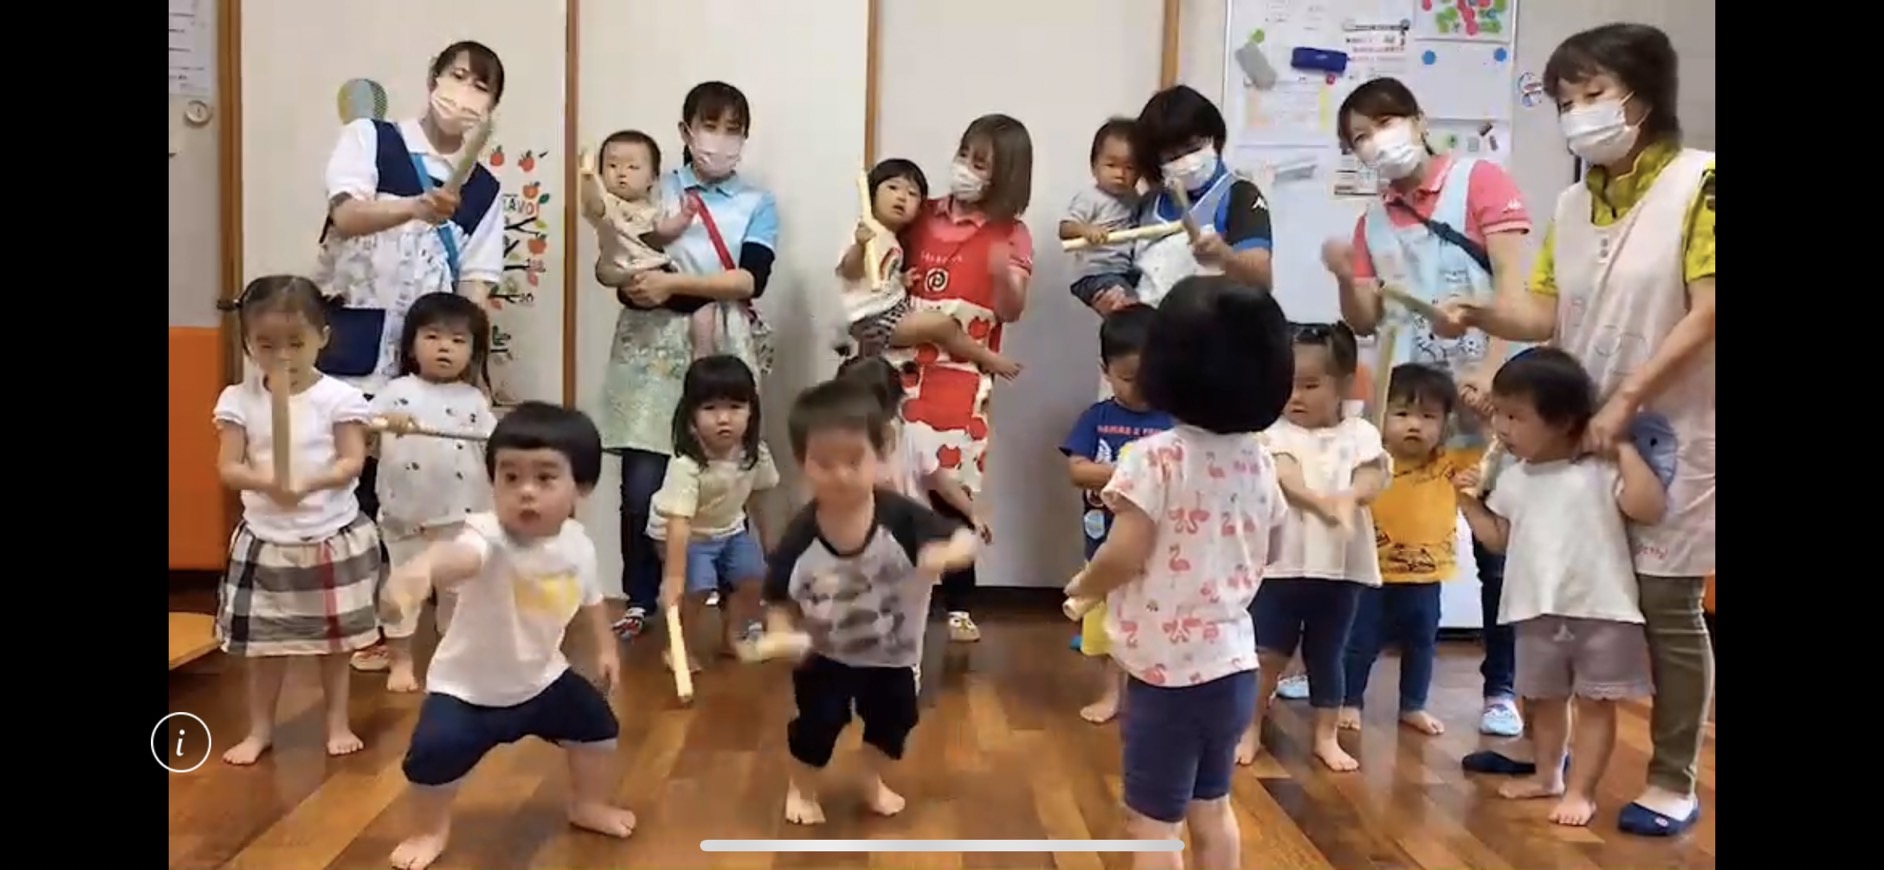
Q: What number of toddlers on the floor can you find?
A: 11